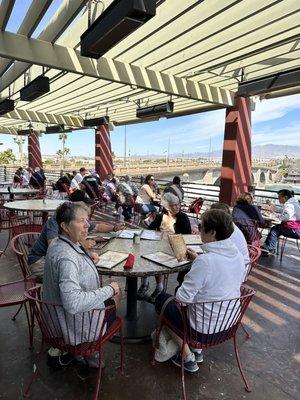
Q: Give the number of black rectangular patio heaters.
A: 8